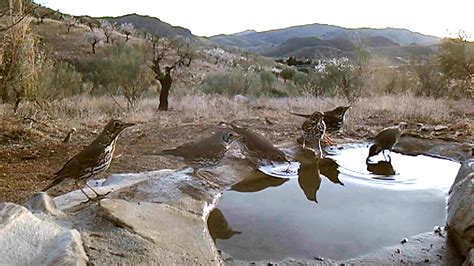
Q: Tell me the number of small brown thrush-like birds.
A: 6